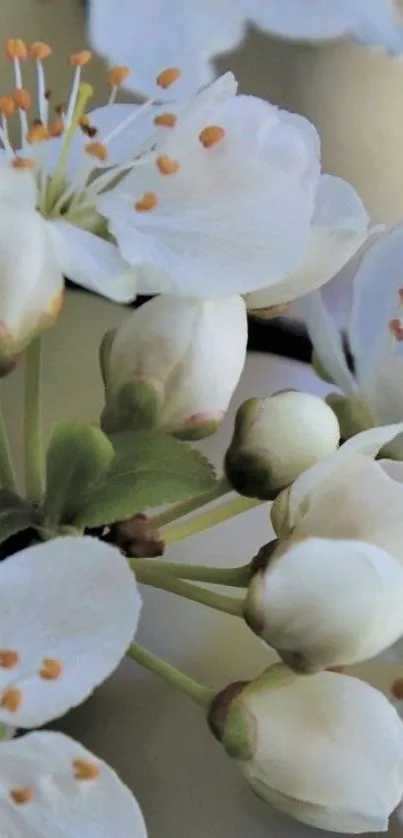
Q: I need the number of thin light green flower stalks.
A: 7